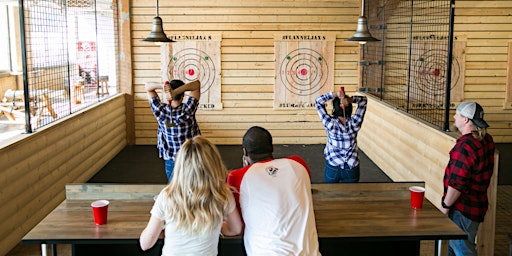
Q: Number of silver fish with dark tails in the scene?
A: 0